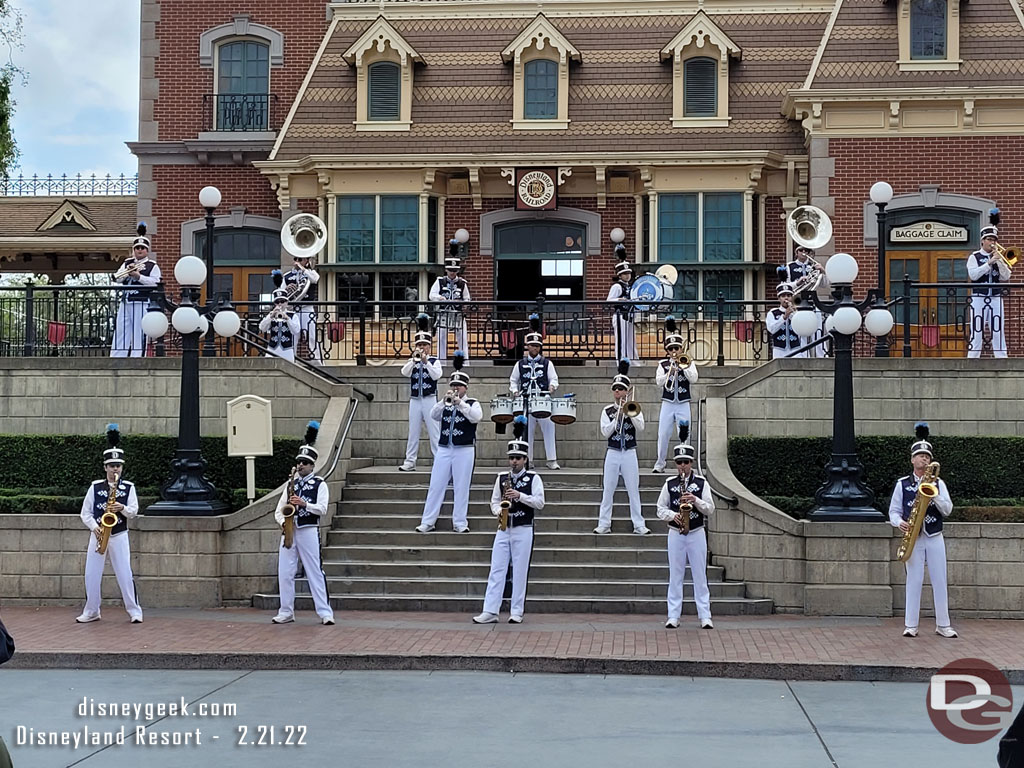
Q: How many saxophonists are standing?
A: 5